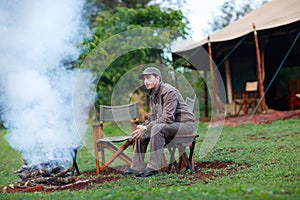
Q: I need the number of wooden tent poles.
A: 2